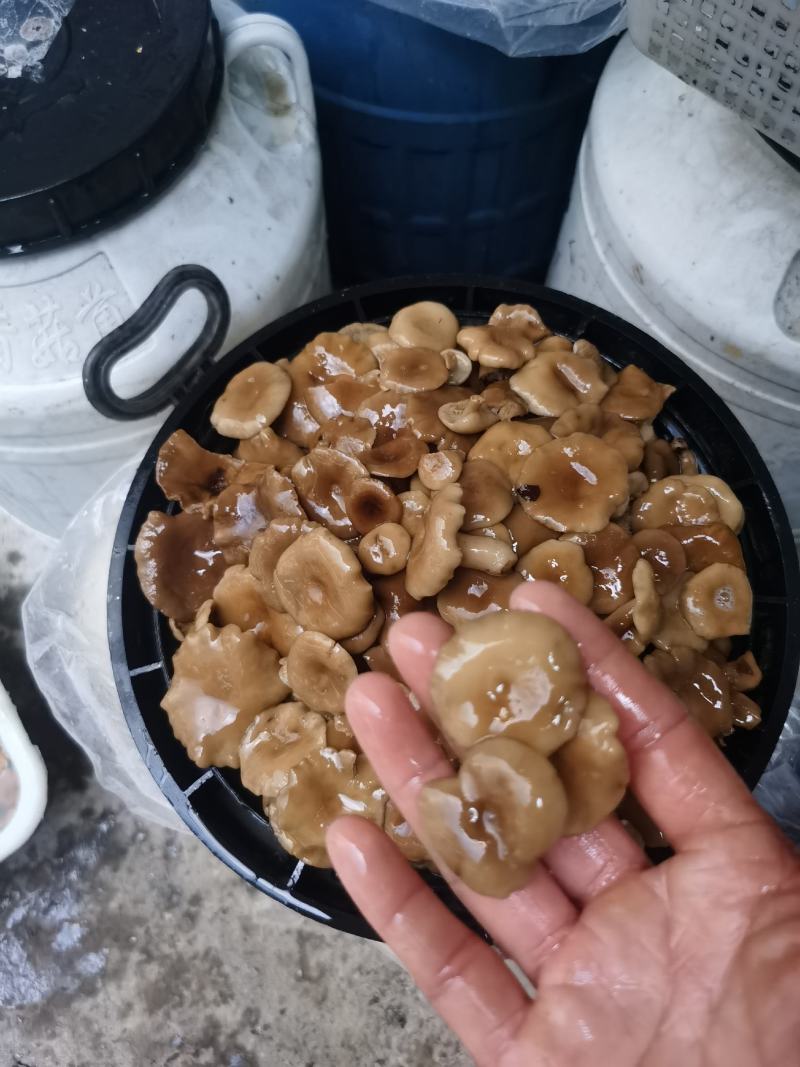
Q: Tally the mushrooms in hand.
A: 3